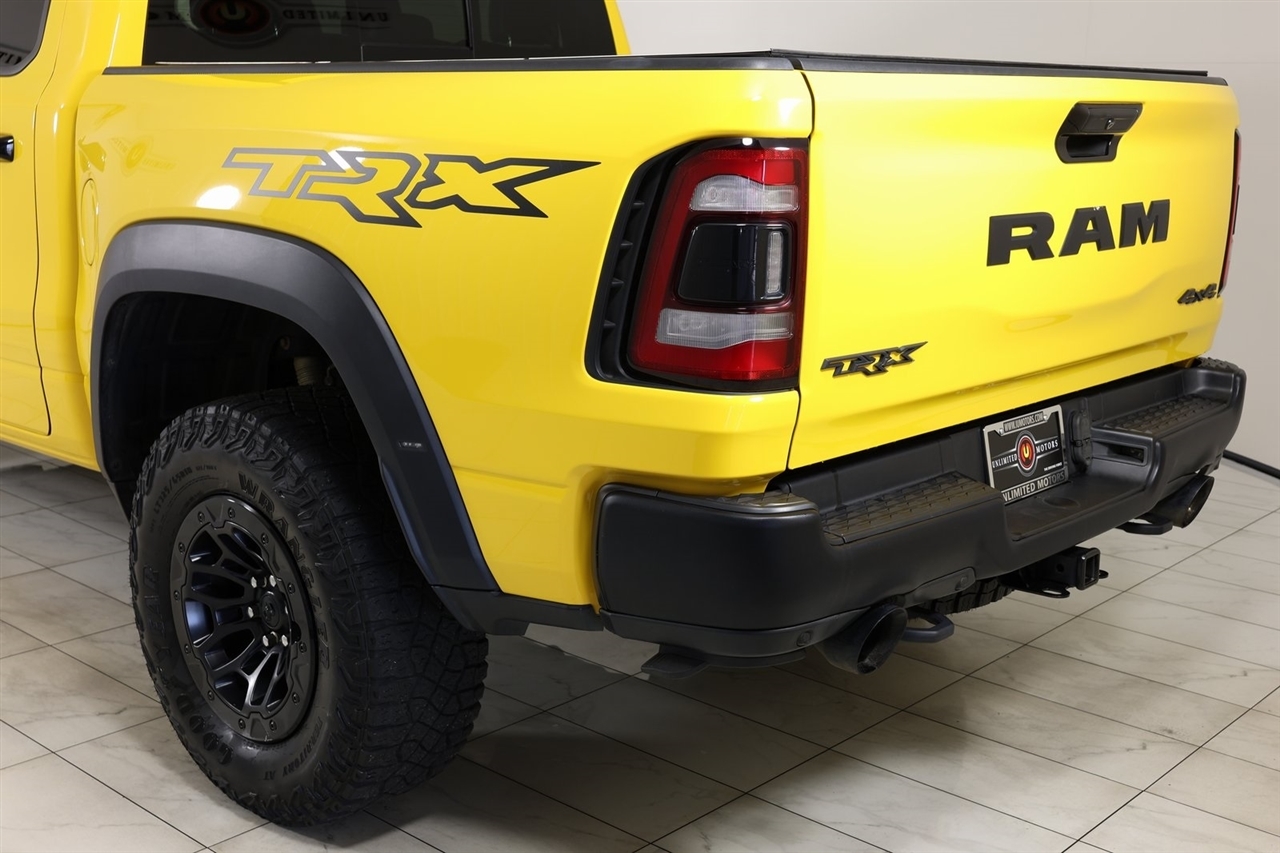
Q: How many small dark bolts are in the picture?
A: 12